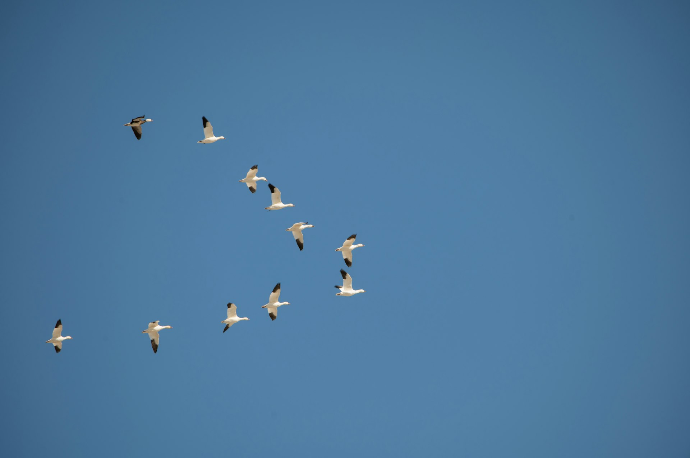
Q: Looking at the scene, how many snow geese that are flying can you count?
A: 11